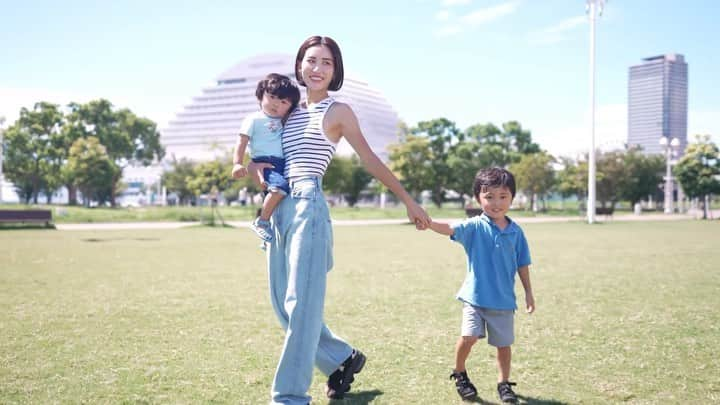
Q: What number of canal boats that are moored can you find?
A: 0